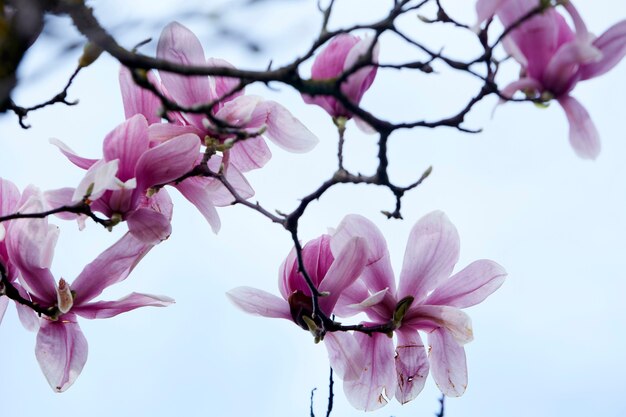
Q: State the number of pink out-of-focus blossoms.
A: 2